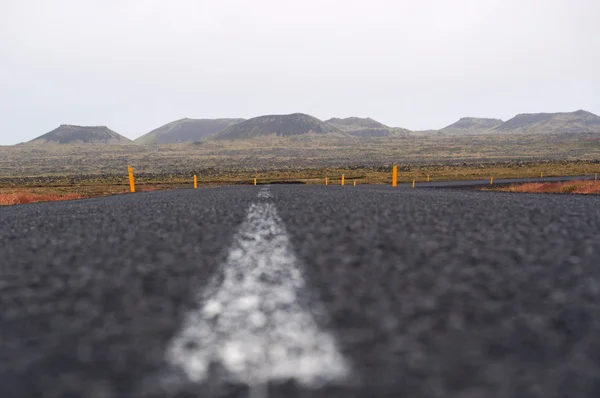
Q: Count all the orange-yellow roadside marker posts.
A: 12